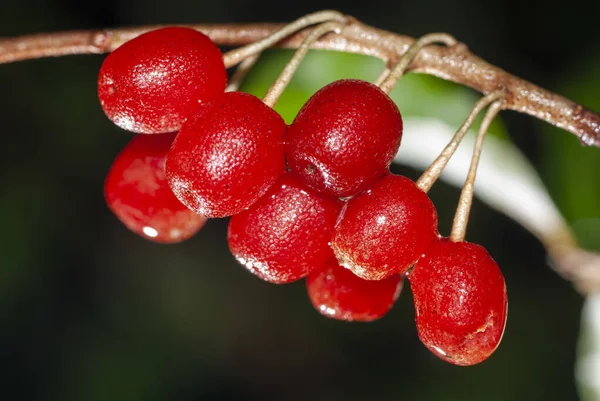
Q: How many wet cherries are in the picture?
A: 8